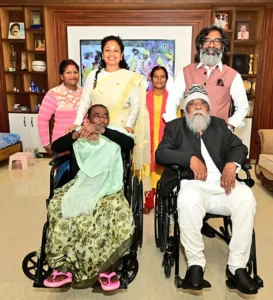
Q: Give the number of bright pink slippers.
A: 2